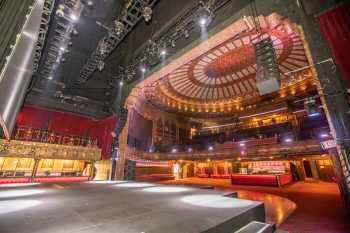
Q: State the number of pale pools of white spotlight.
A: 7